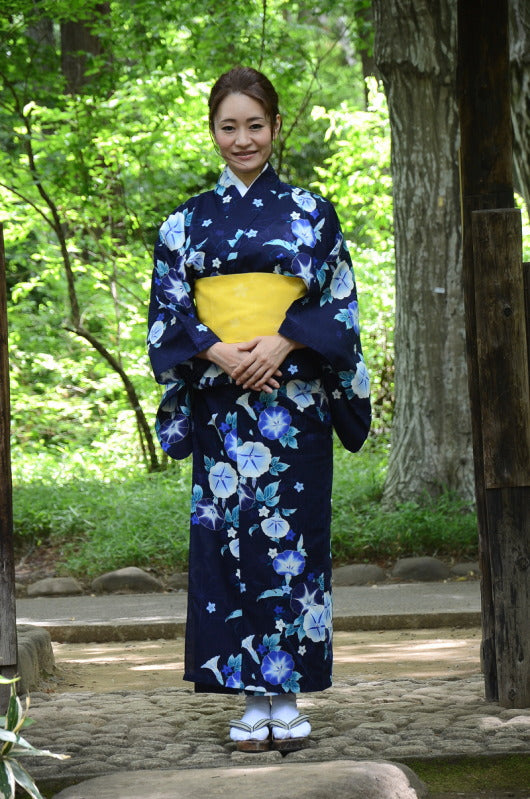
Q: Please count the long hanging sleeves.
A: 2